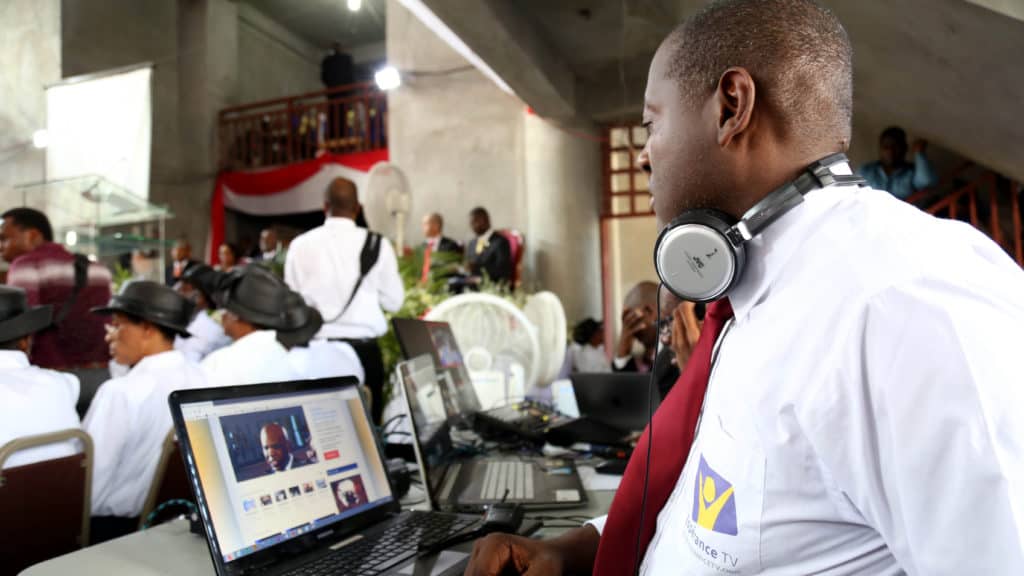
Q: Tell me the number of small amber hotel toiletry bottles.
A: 0